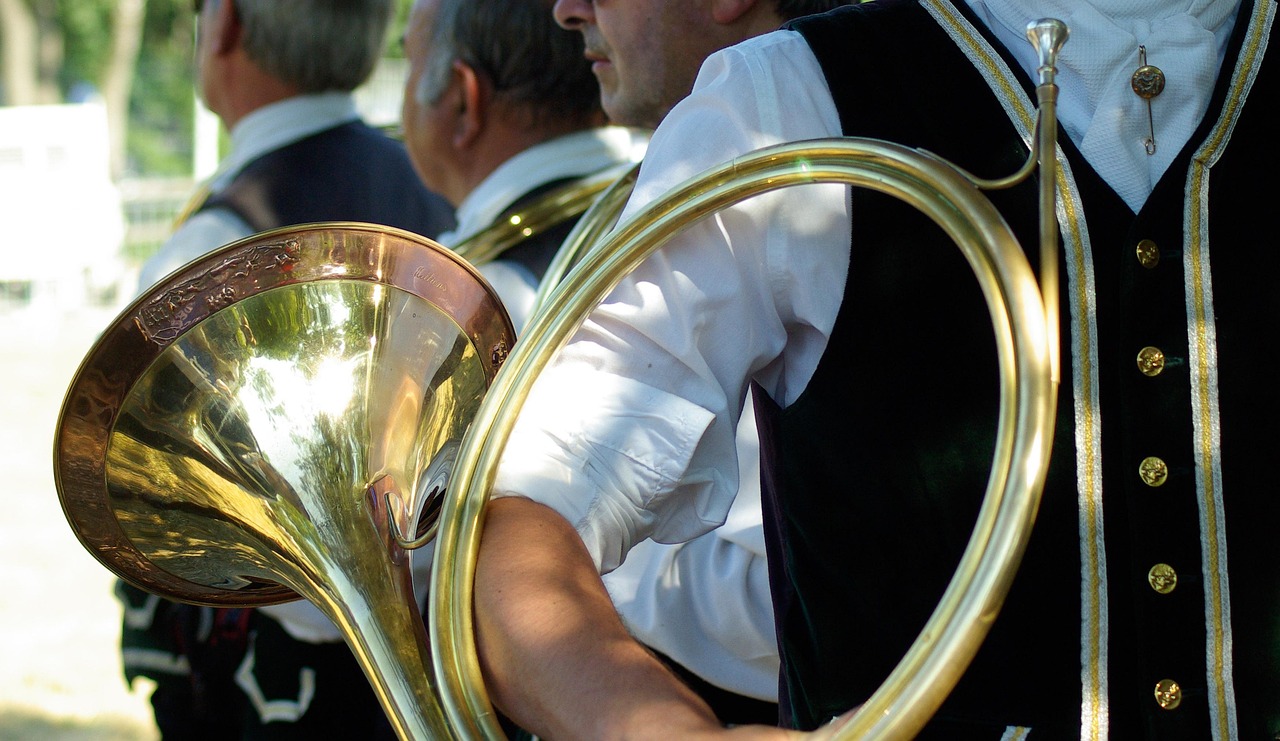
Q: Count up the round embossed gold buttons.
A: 5